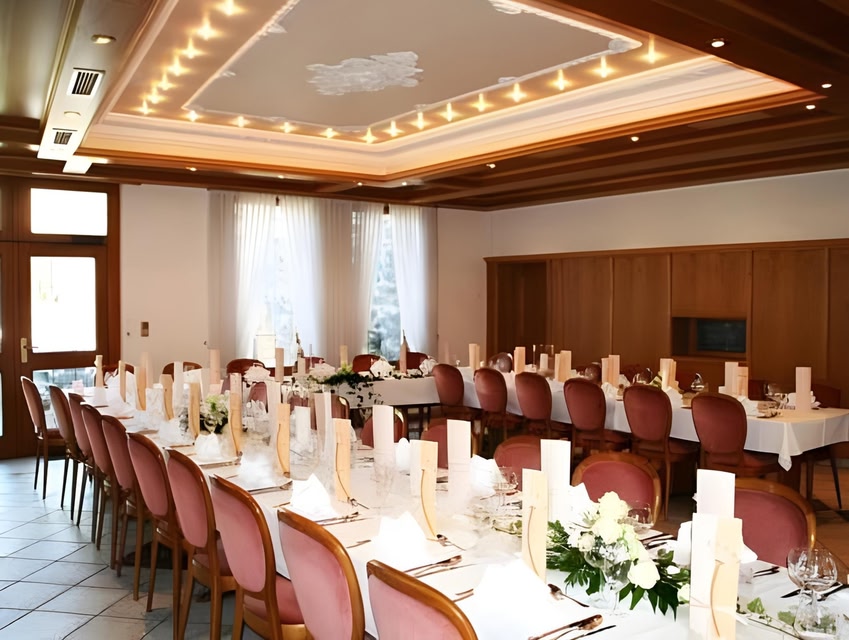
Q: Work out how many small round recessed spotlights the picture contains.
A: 11